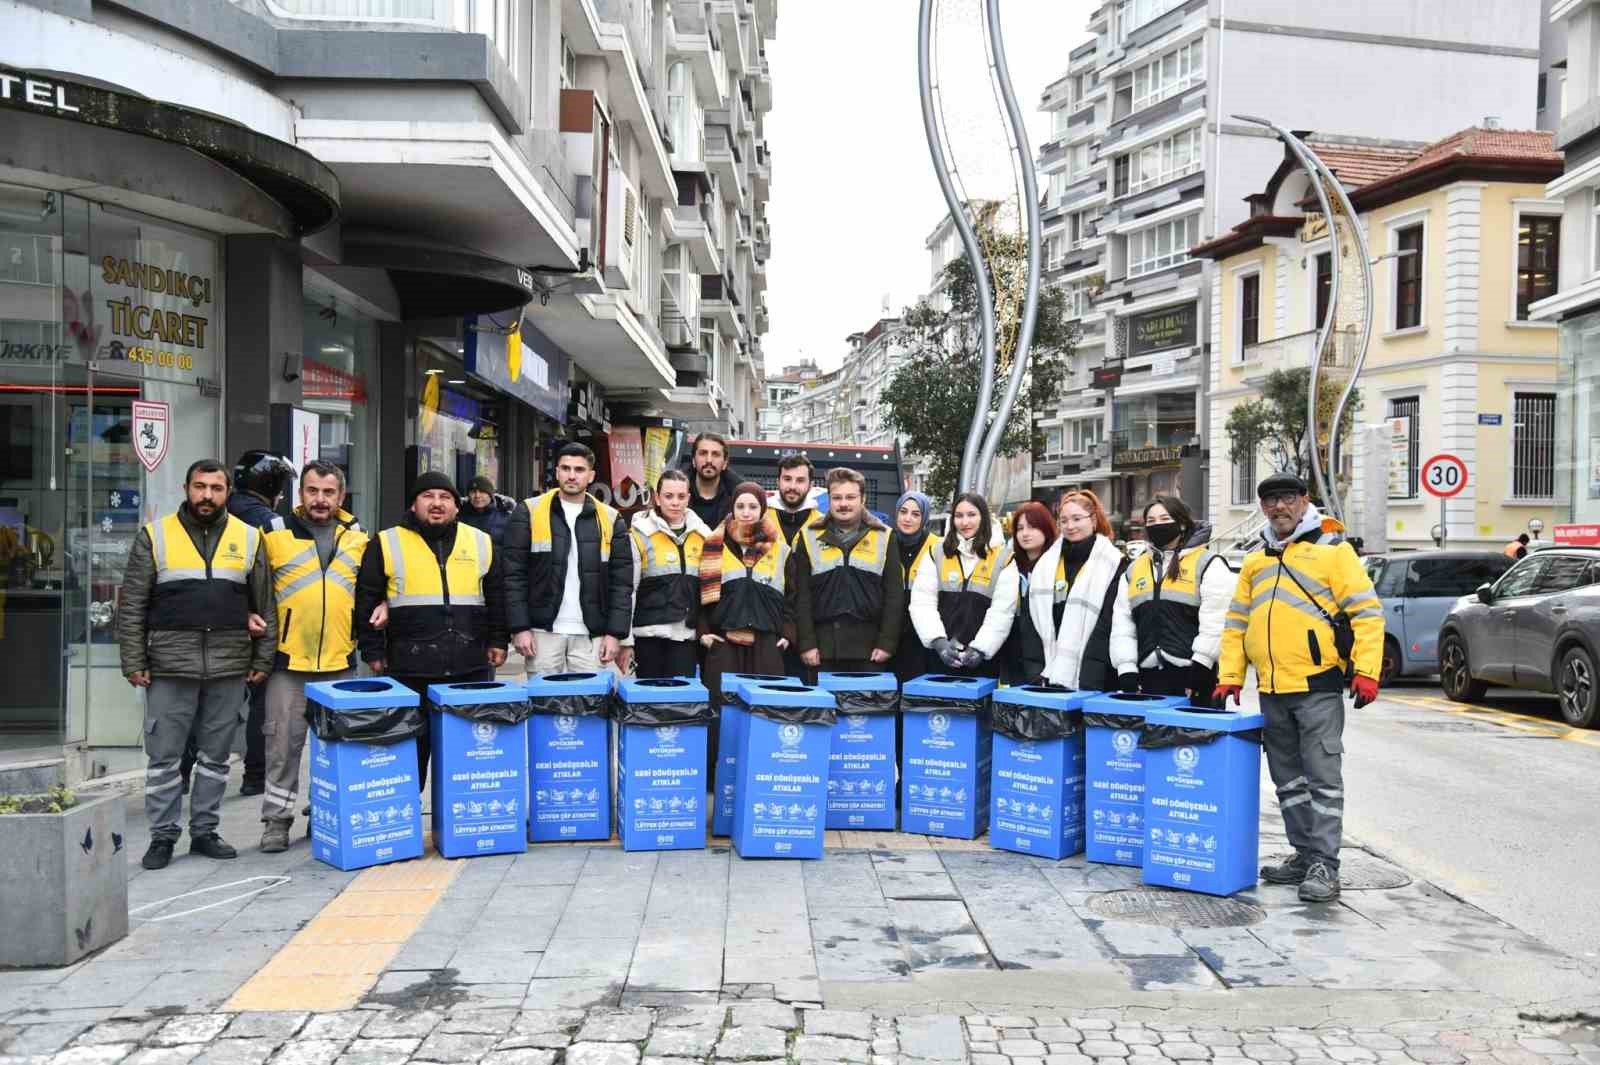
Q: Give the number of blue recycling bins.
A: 11